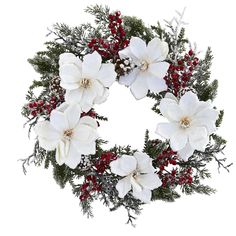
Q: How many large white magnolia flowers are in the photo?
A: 5